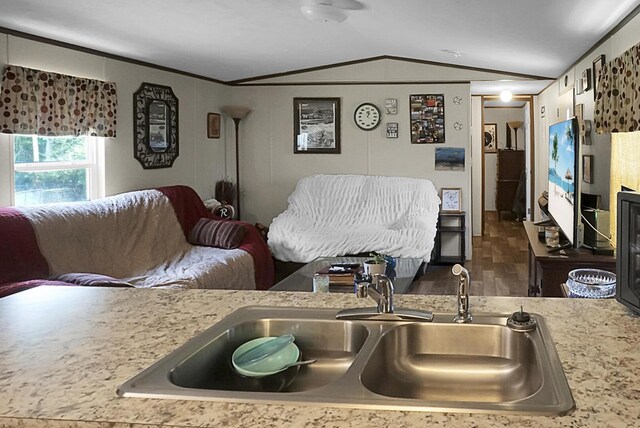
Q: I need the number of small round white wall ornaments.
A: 2